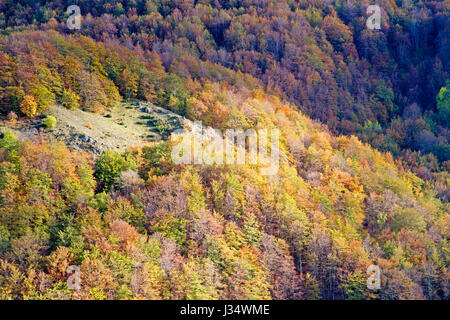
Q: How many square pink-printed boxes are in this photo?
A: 0